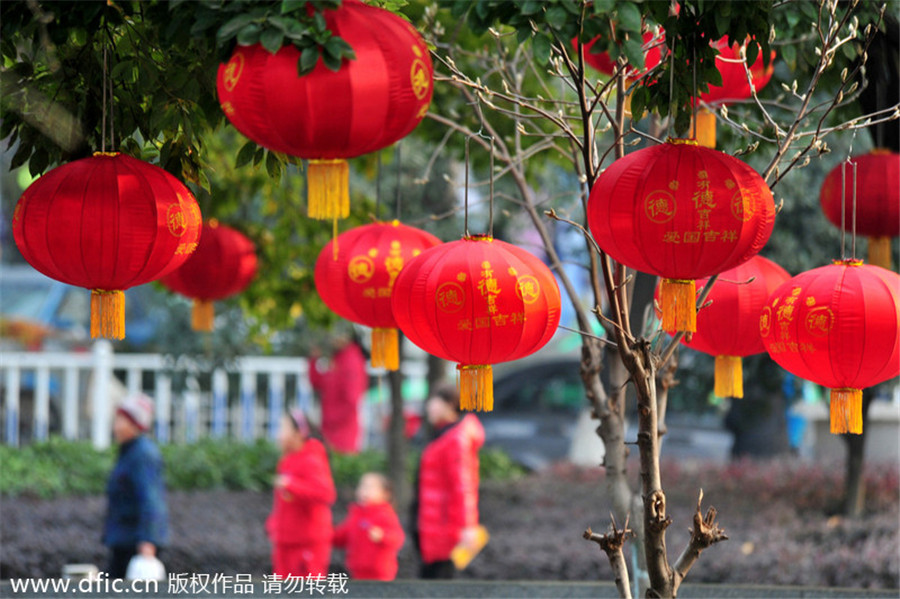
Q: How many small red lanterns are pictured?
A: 11